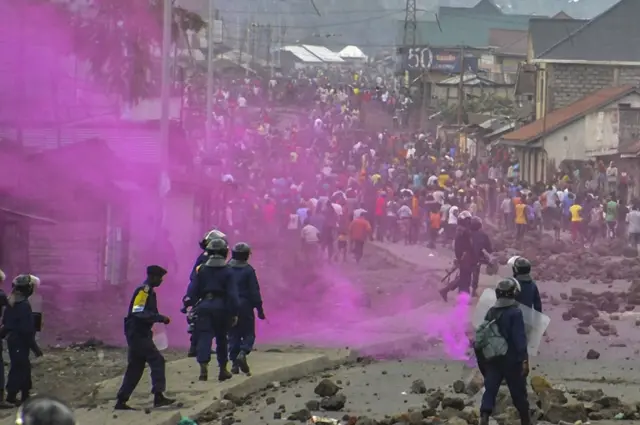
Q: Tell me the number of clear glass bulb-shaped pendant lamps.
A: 0